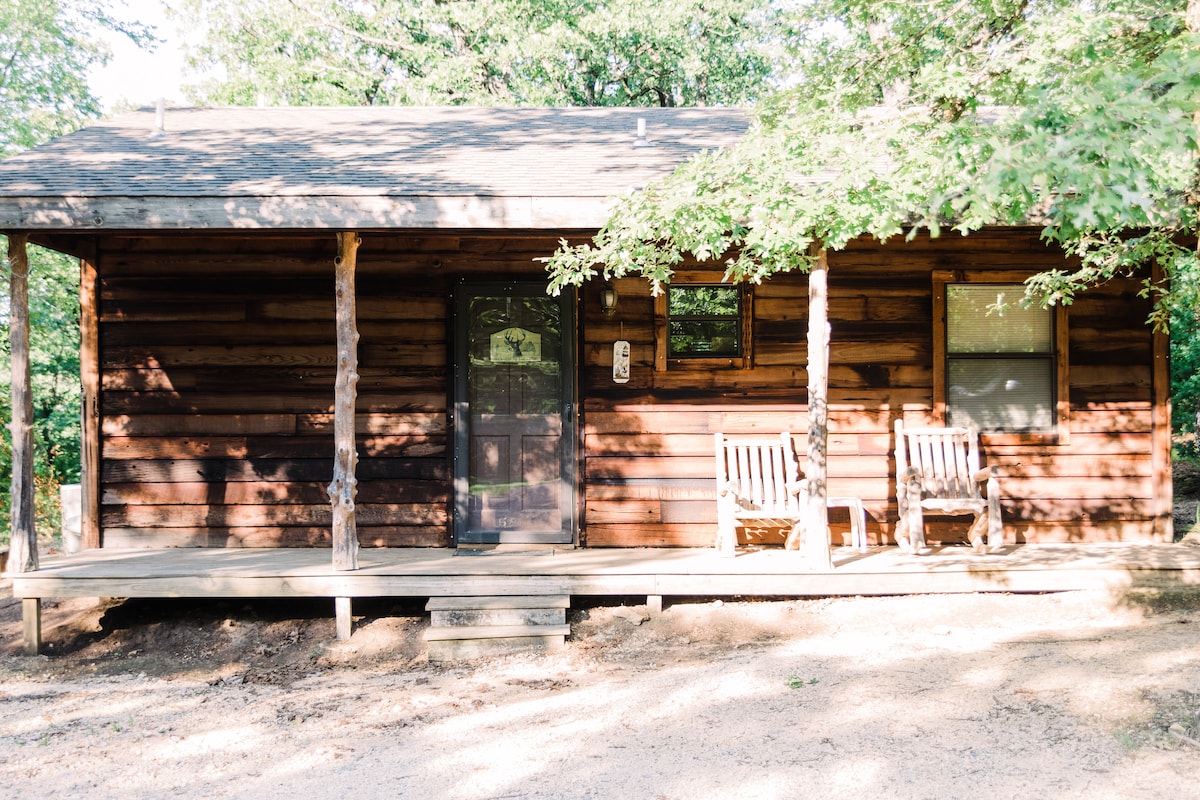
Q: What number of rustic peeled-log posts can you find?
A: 3